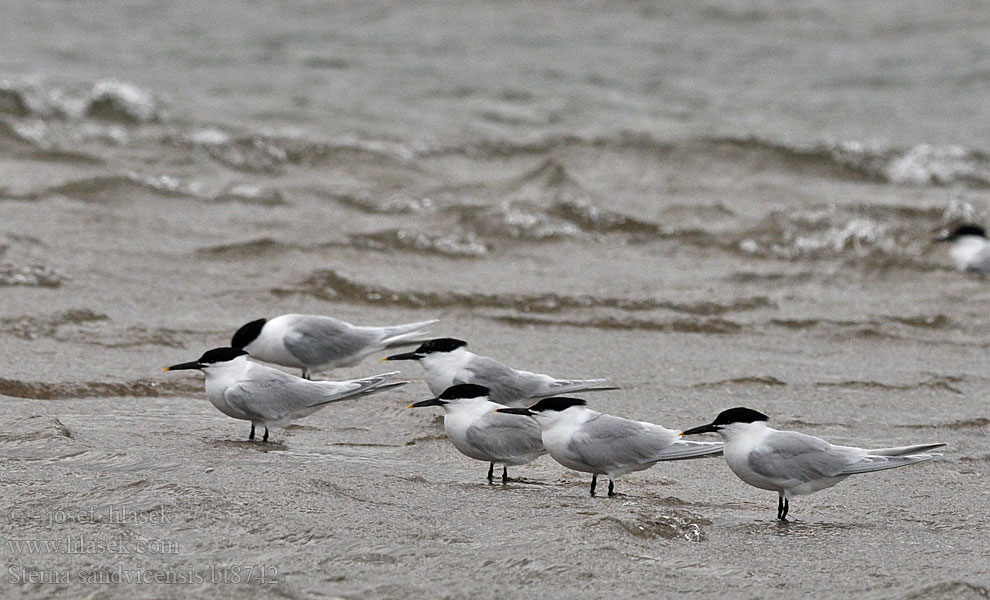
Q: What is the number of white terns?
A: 7